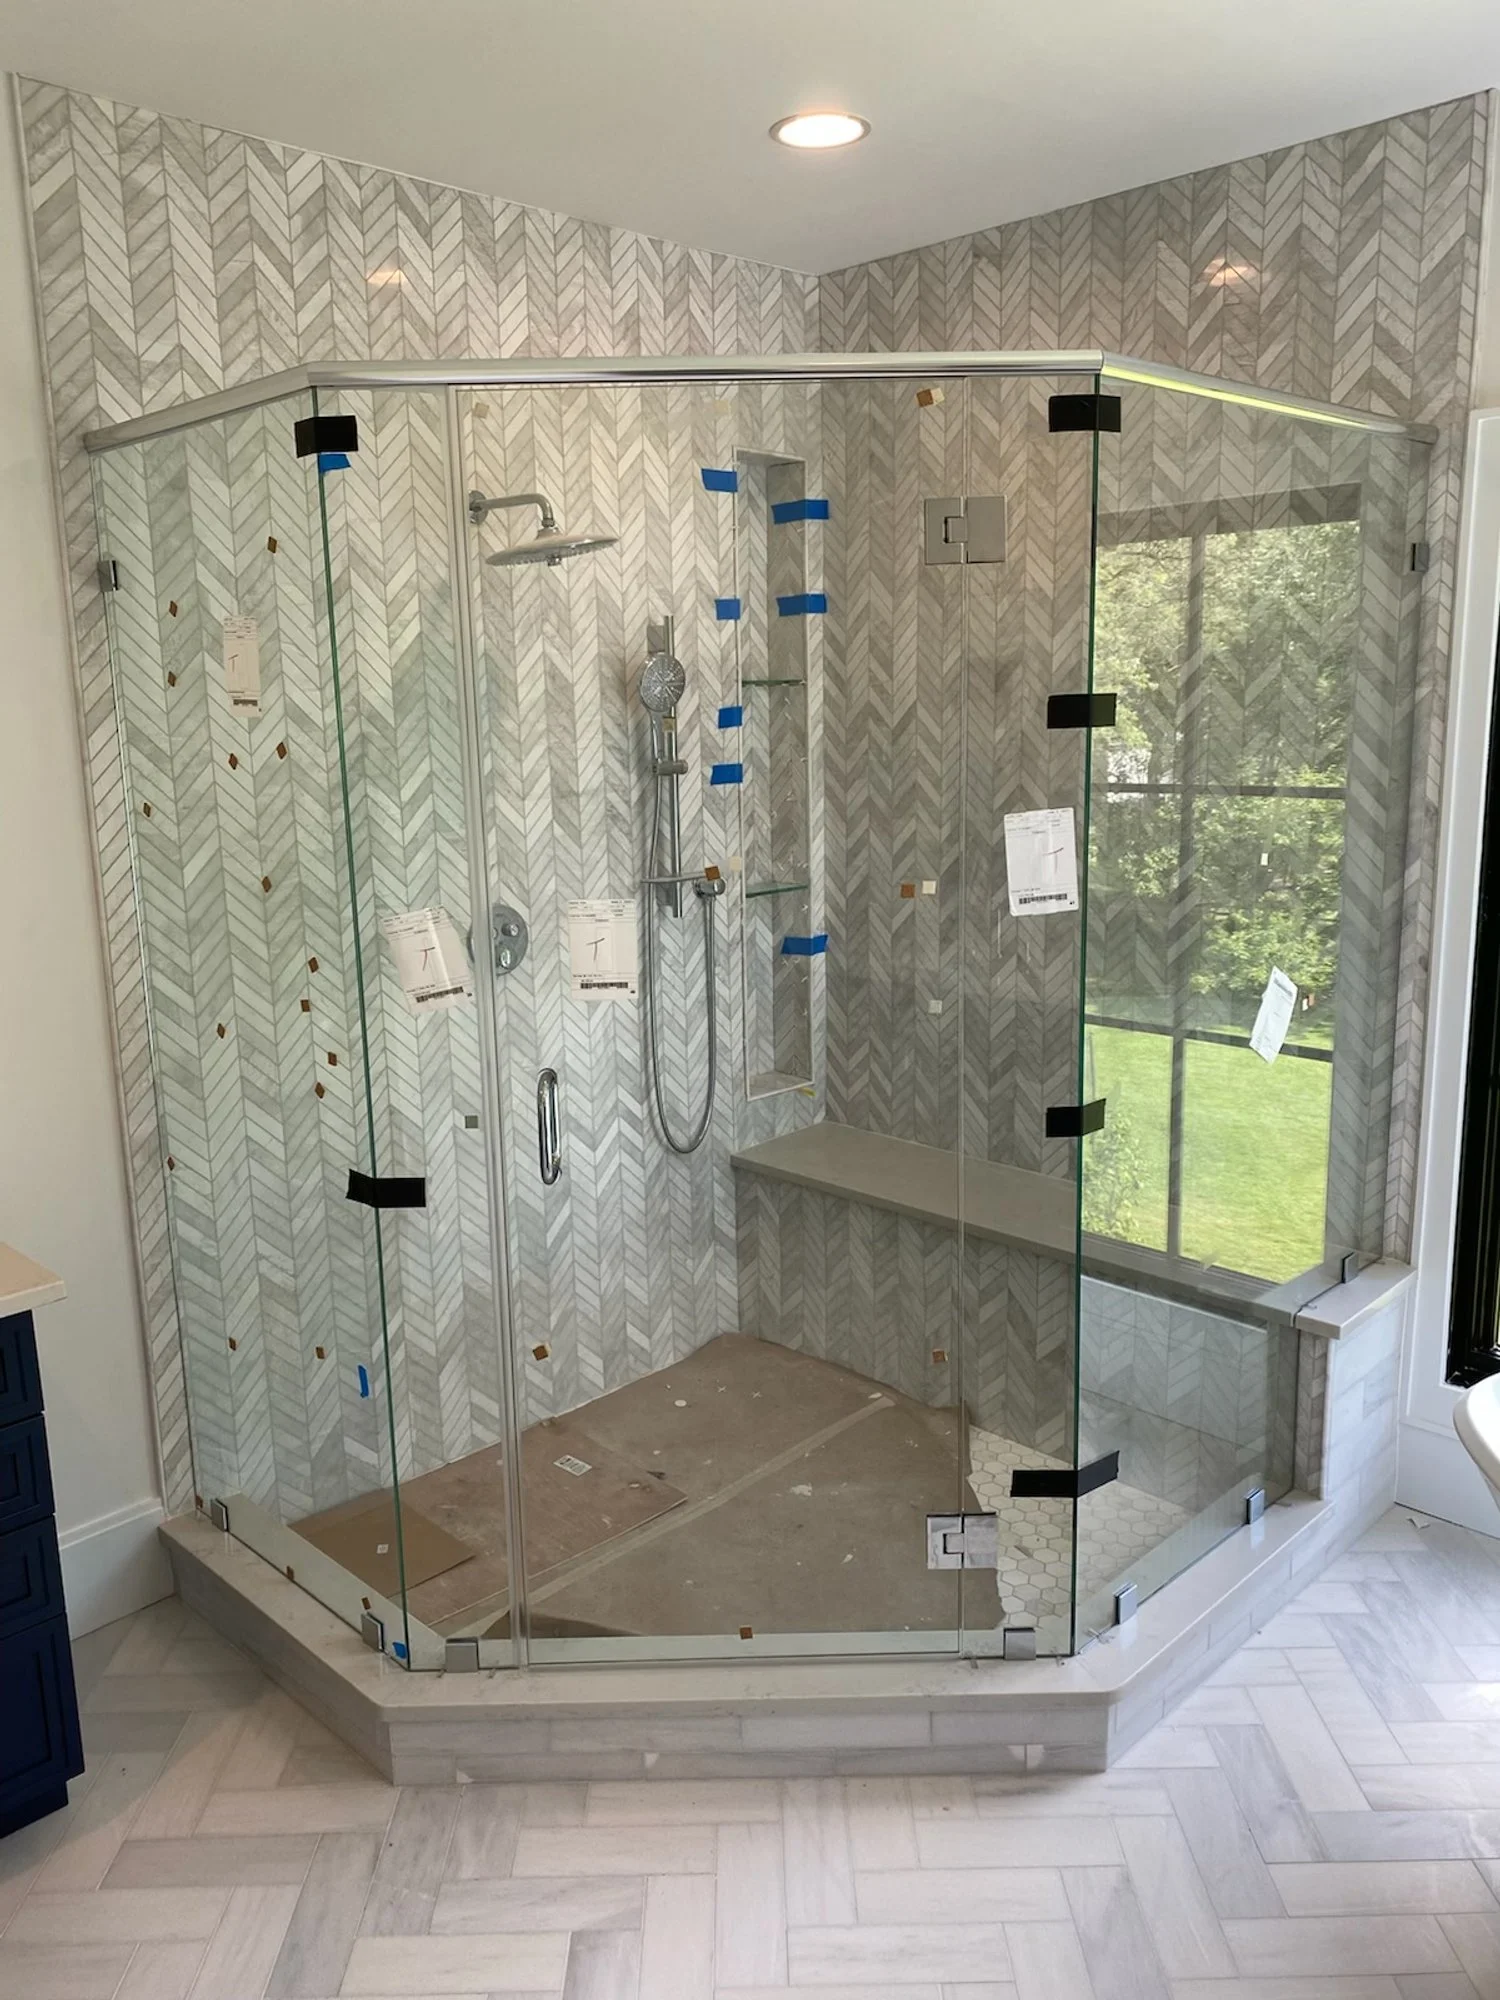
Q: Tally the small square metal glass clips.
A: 9